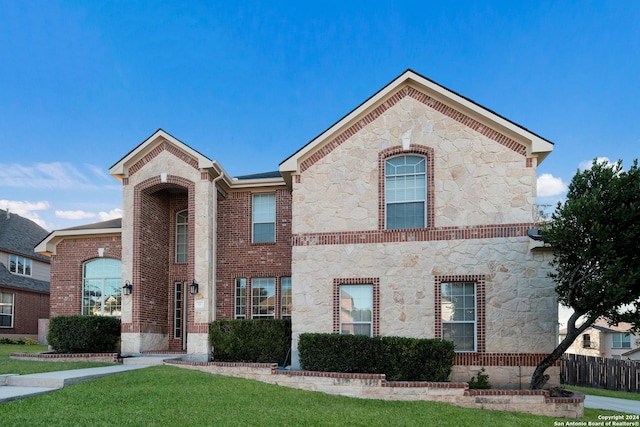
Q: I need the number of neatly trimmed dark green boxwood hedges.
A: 3